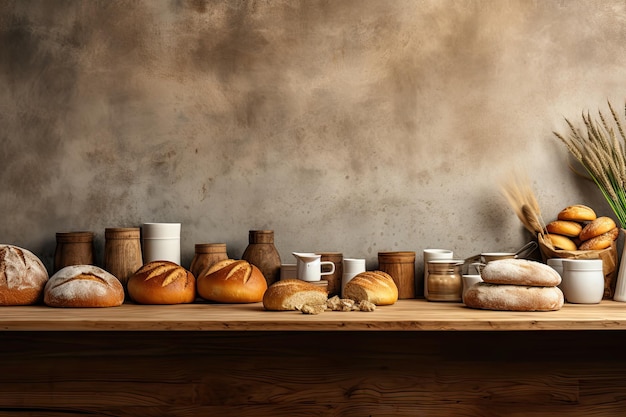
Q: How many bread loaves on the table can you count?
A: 8